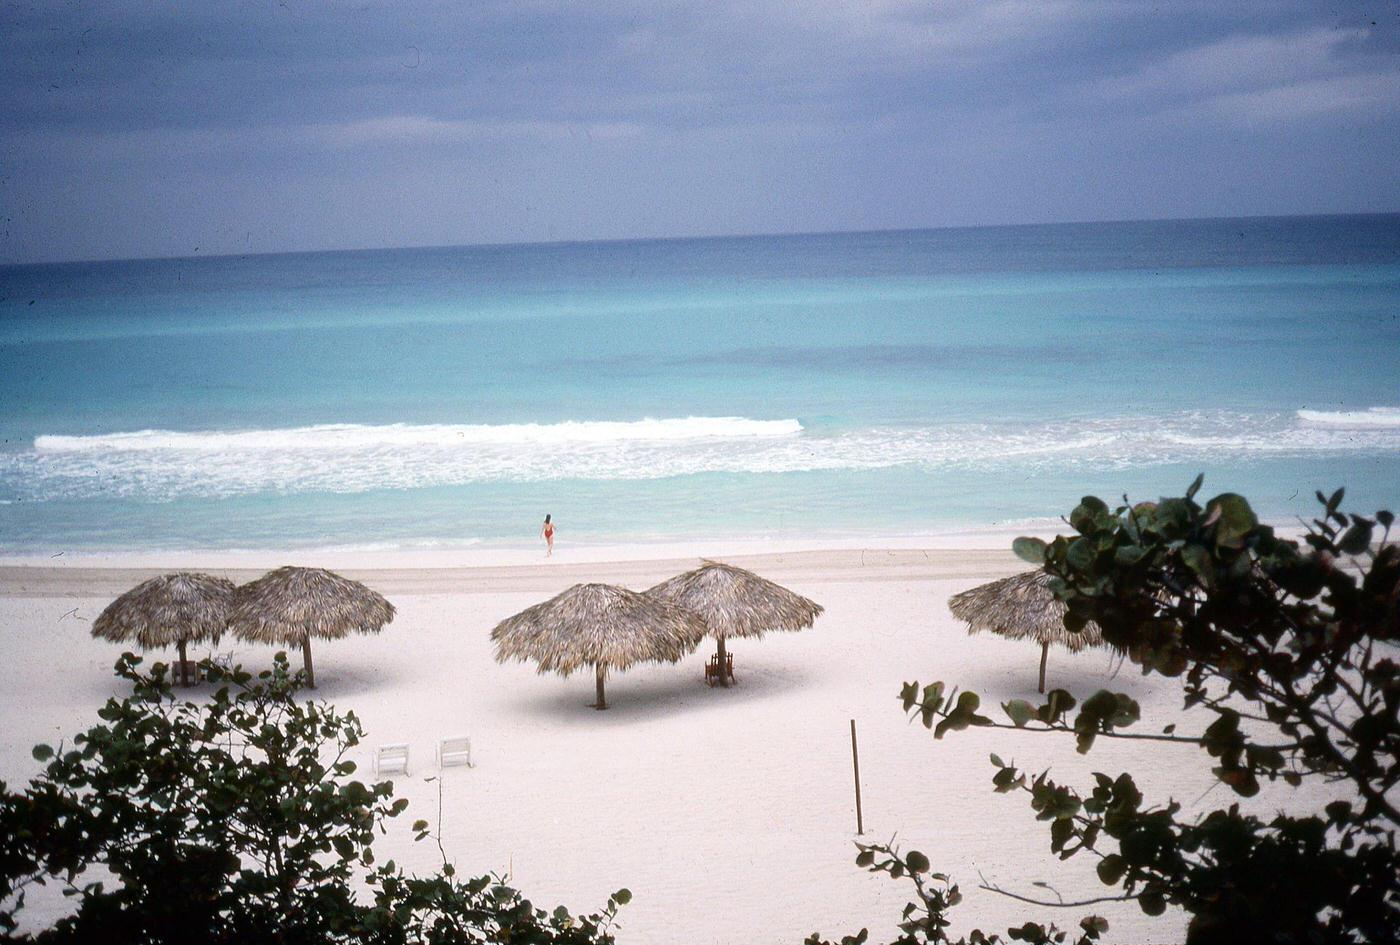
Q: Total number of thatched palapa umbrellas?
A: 5